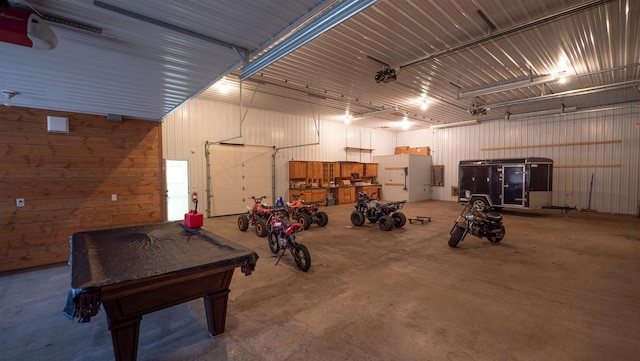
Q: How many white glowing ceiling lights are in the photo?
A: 5